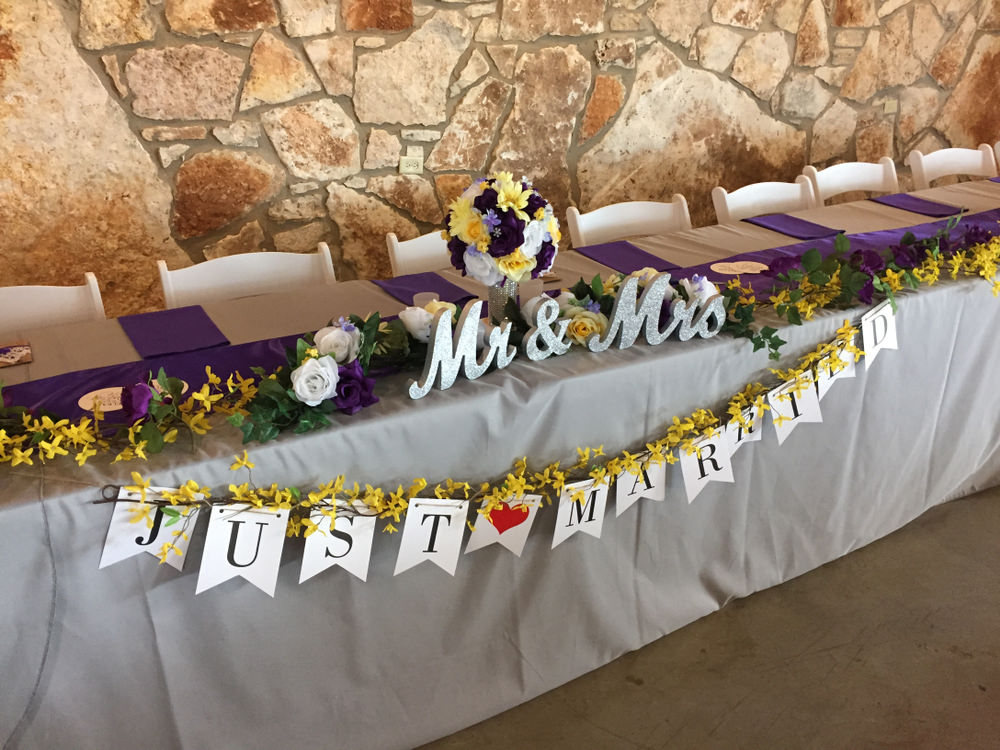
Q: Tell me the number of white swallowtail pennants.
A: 12